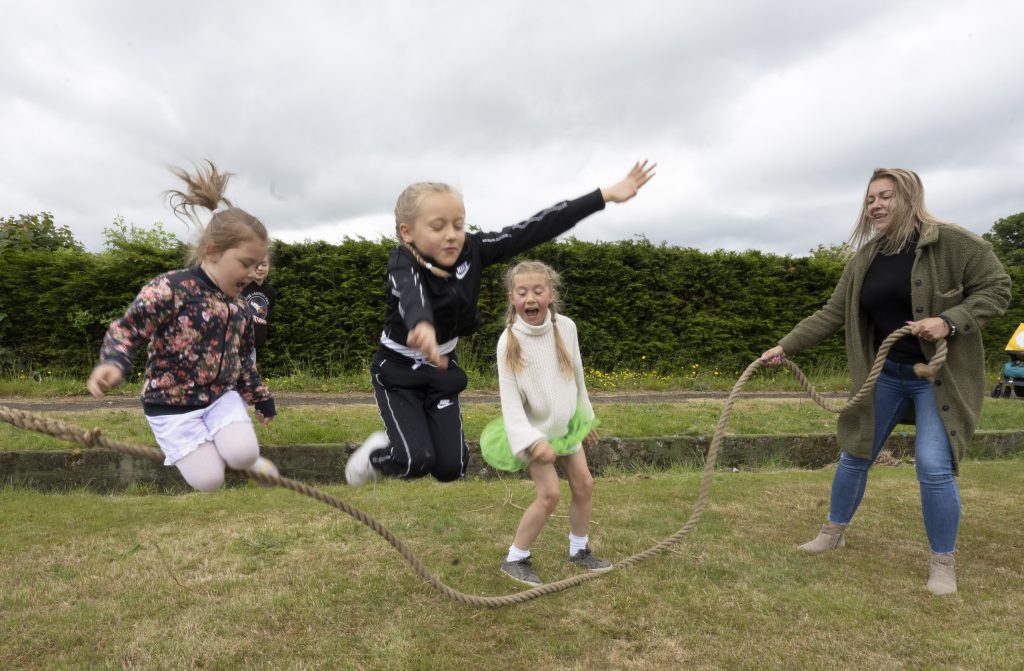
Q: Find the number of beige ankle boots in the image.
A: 2